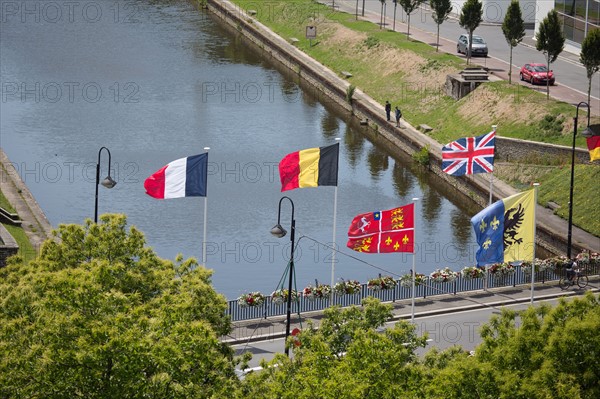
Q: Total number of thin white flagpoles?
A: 5